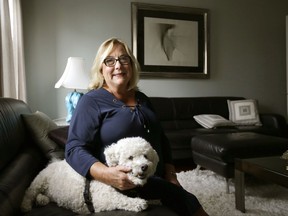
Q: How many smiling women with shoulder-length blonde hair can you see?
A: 1